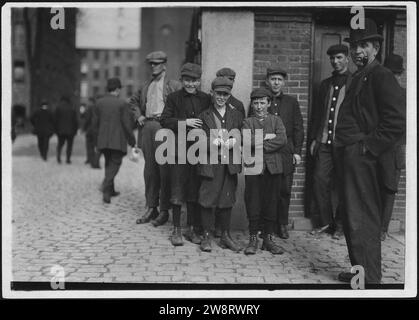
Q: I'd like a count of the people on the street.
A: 13